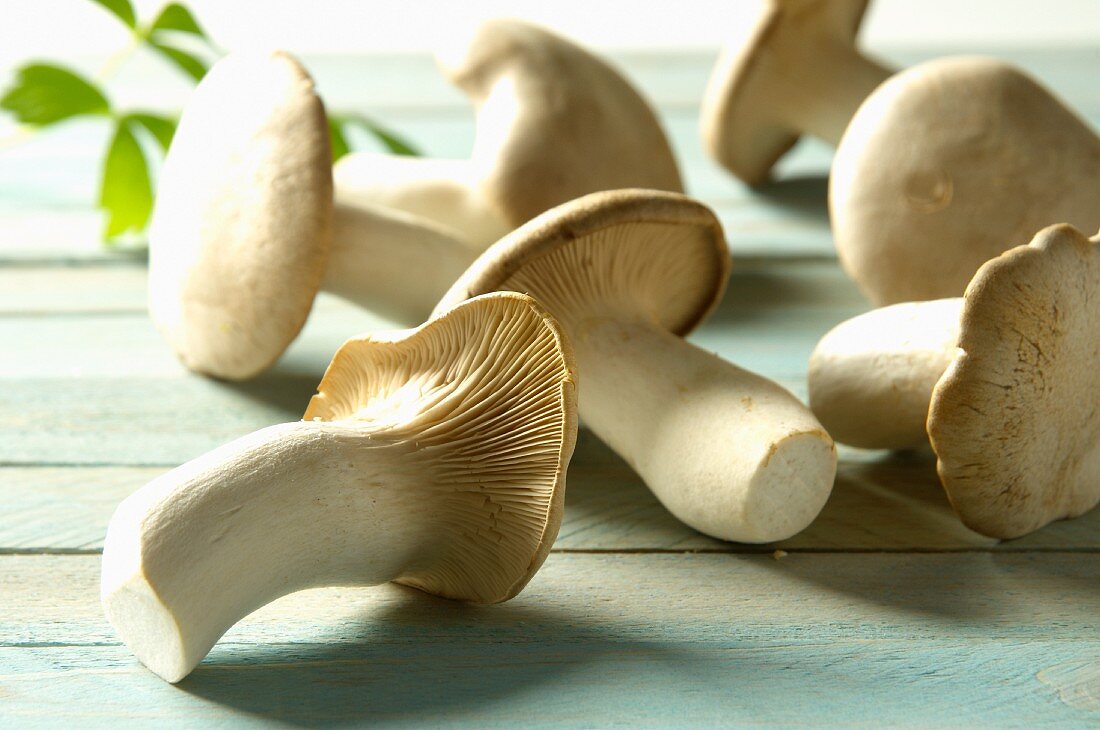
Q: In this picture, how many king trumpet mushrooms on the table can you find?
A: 7